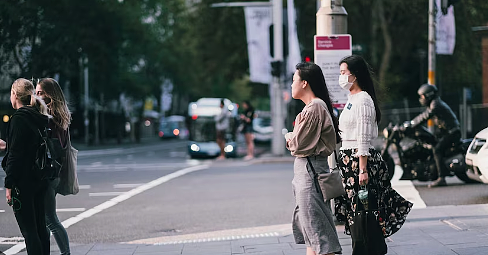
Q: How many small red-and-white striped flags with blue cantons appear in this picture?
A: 0